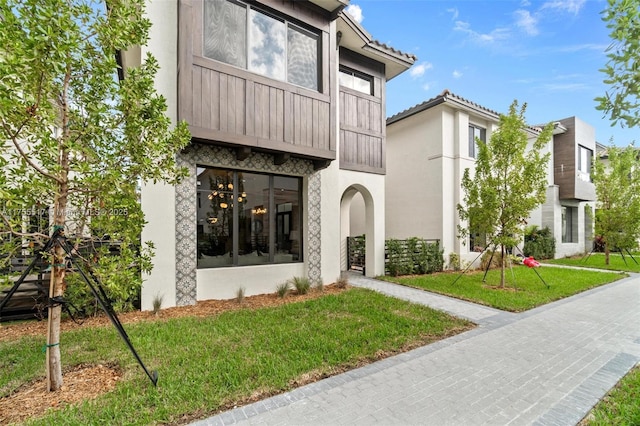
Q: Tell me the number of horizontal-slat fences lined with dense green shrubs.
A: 1